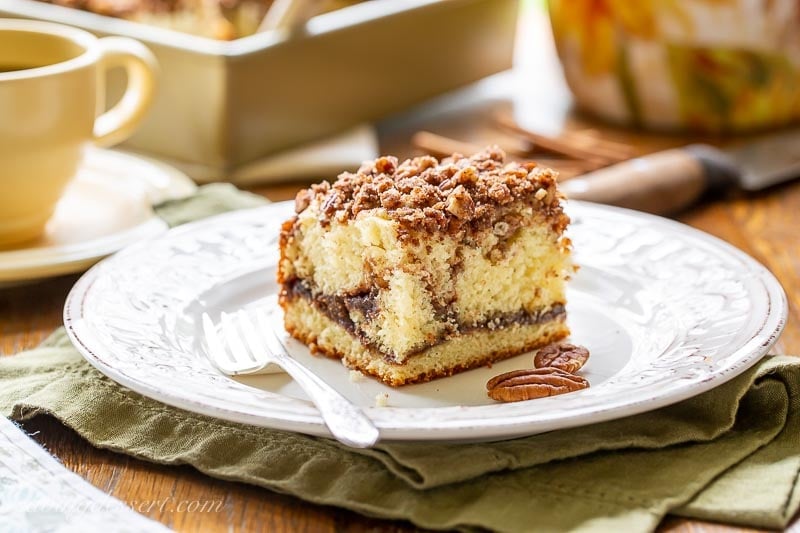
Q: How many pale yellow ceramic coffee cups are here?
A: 1